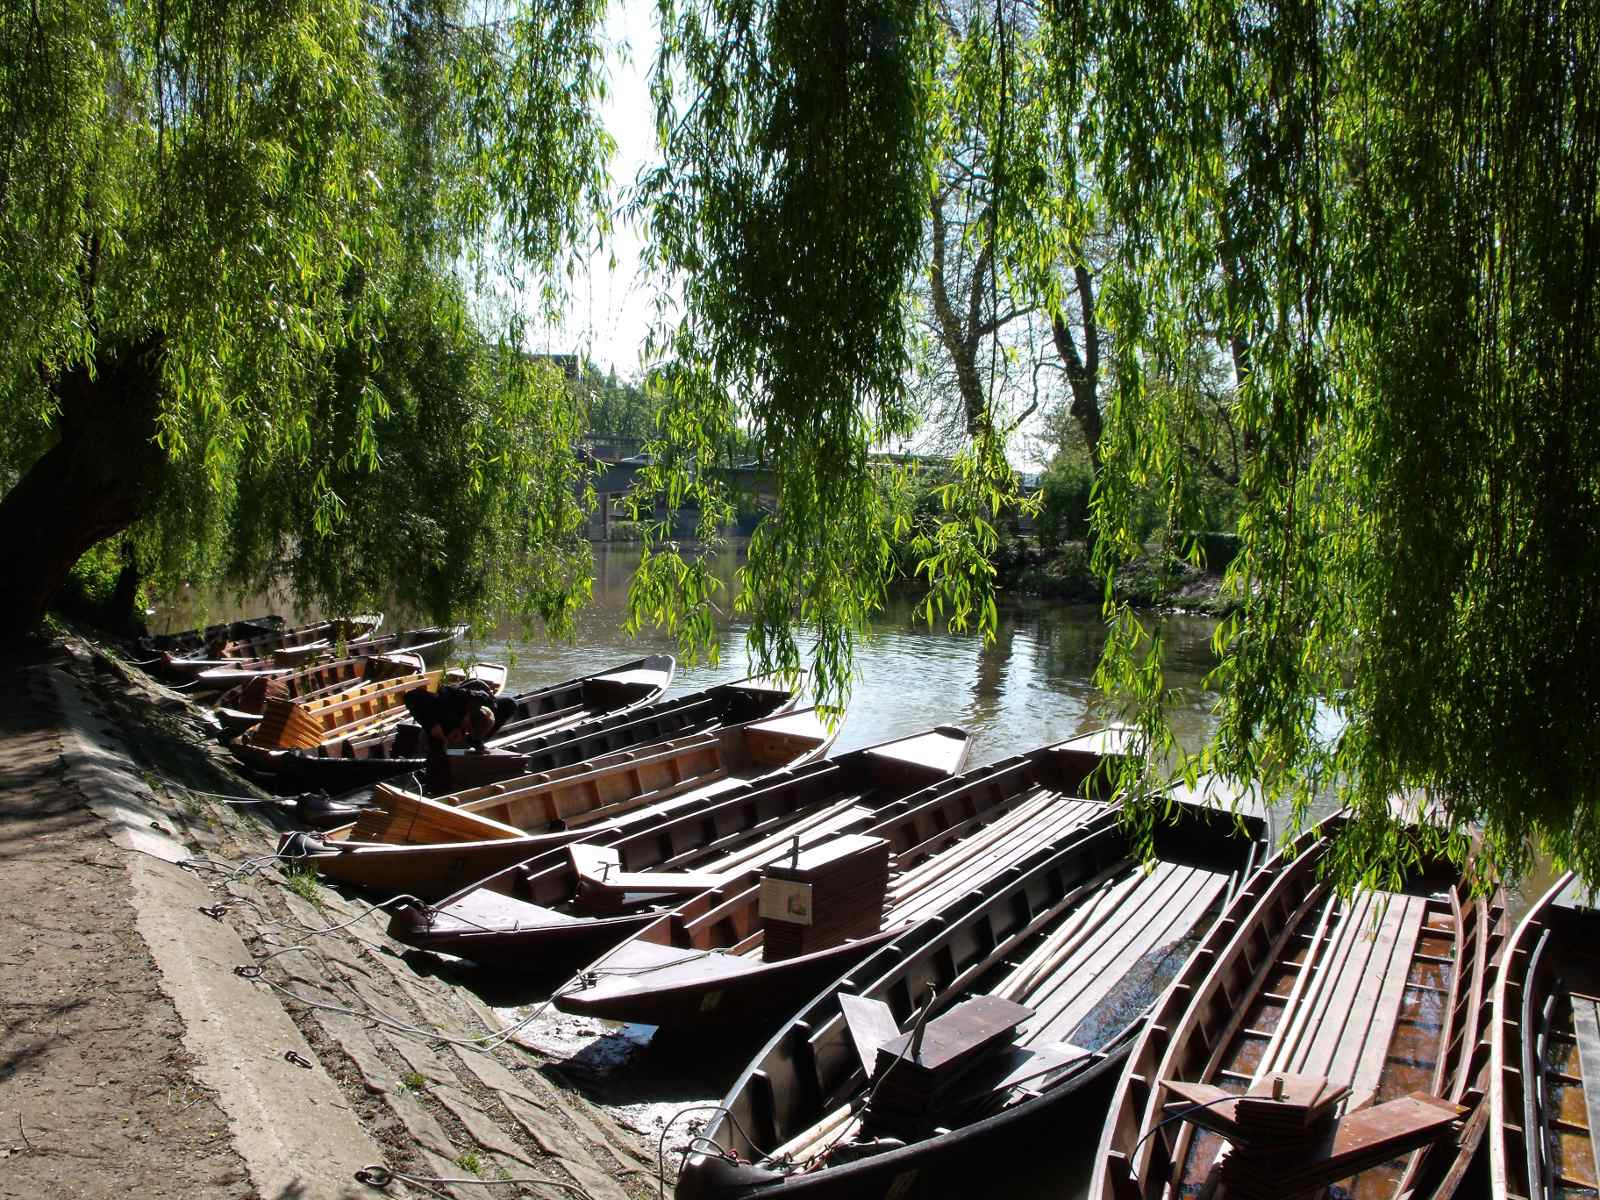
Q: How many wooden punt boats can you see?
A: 13